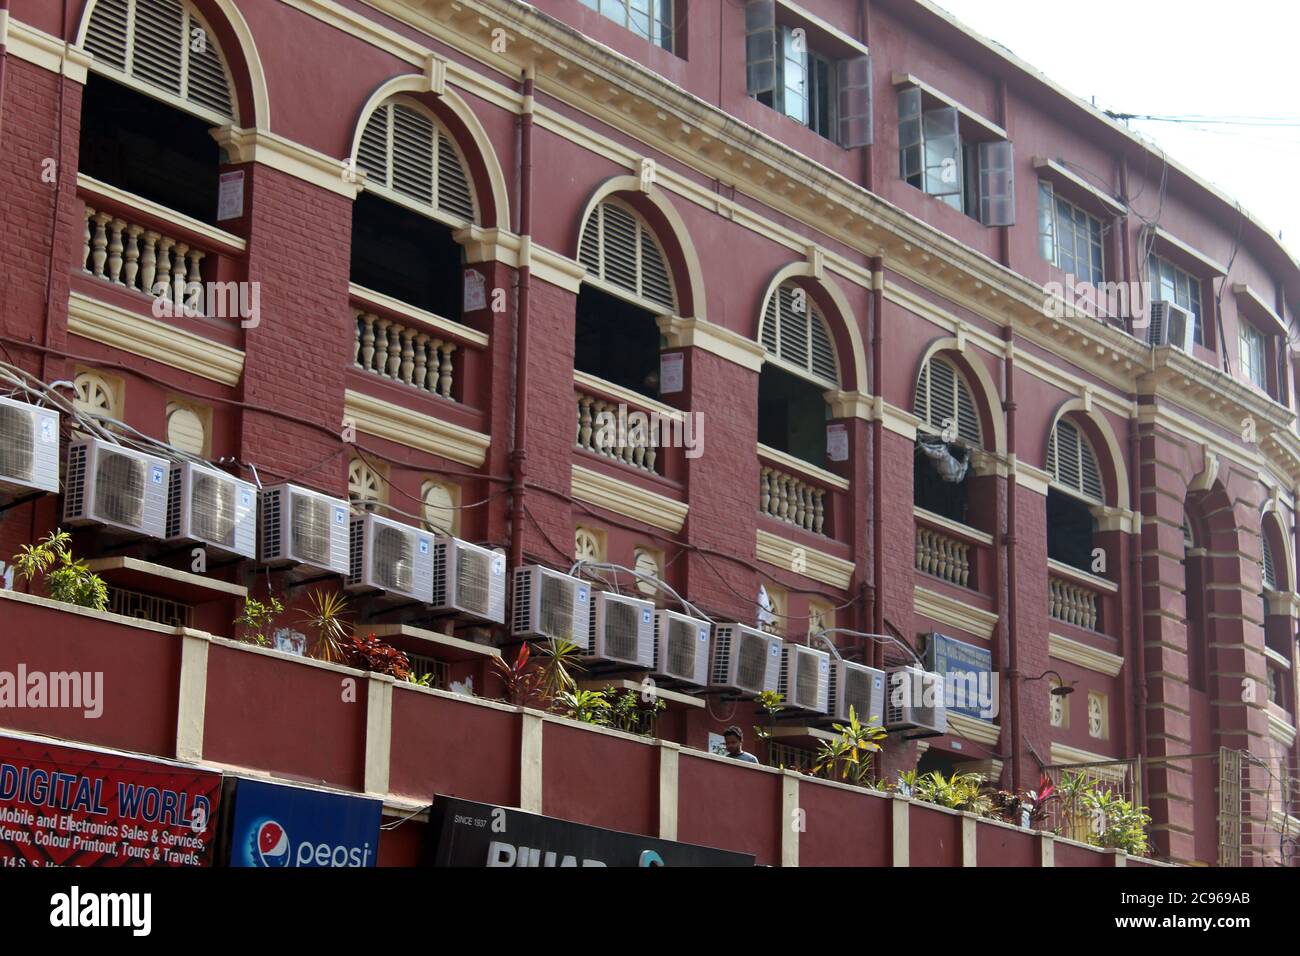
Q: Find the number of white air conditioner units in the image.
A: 14